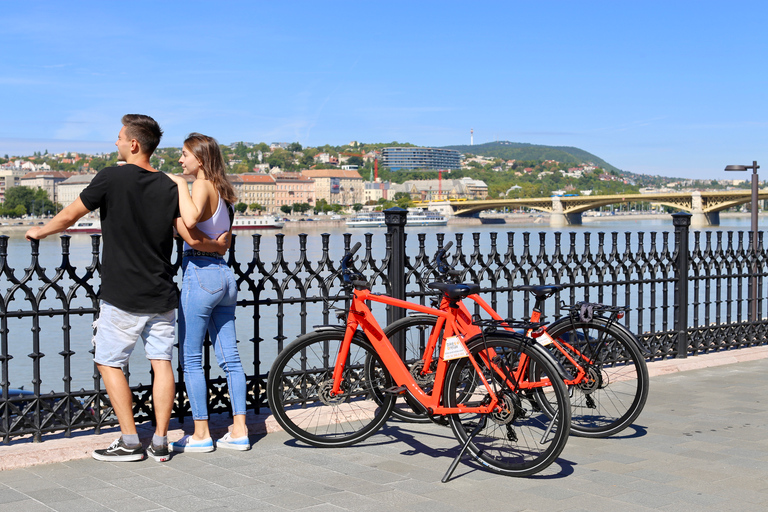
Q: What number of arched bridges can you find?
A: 1